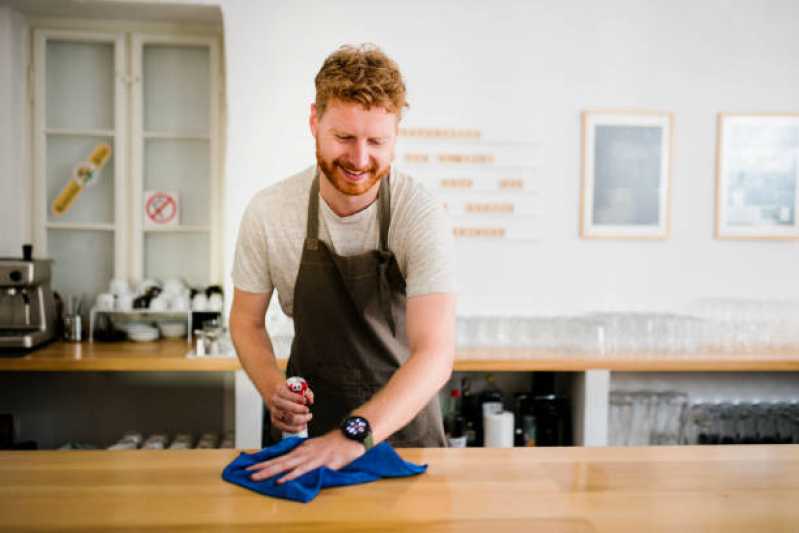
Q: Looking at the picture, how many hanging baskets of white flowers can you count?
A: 0